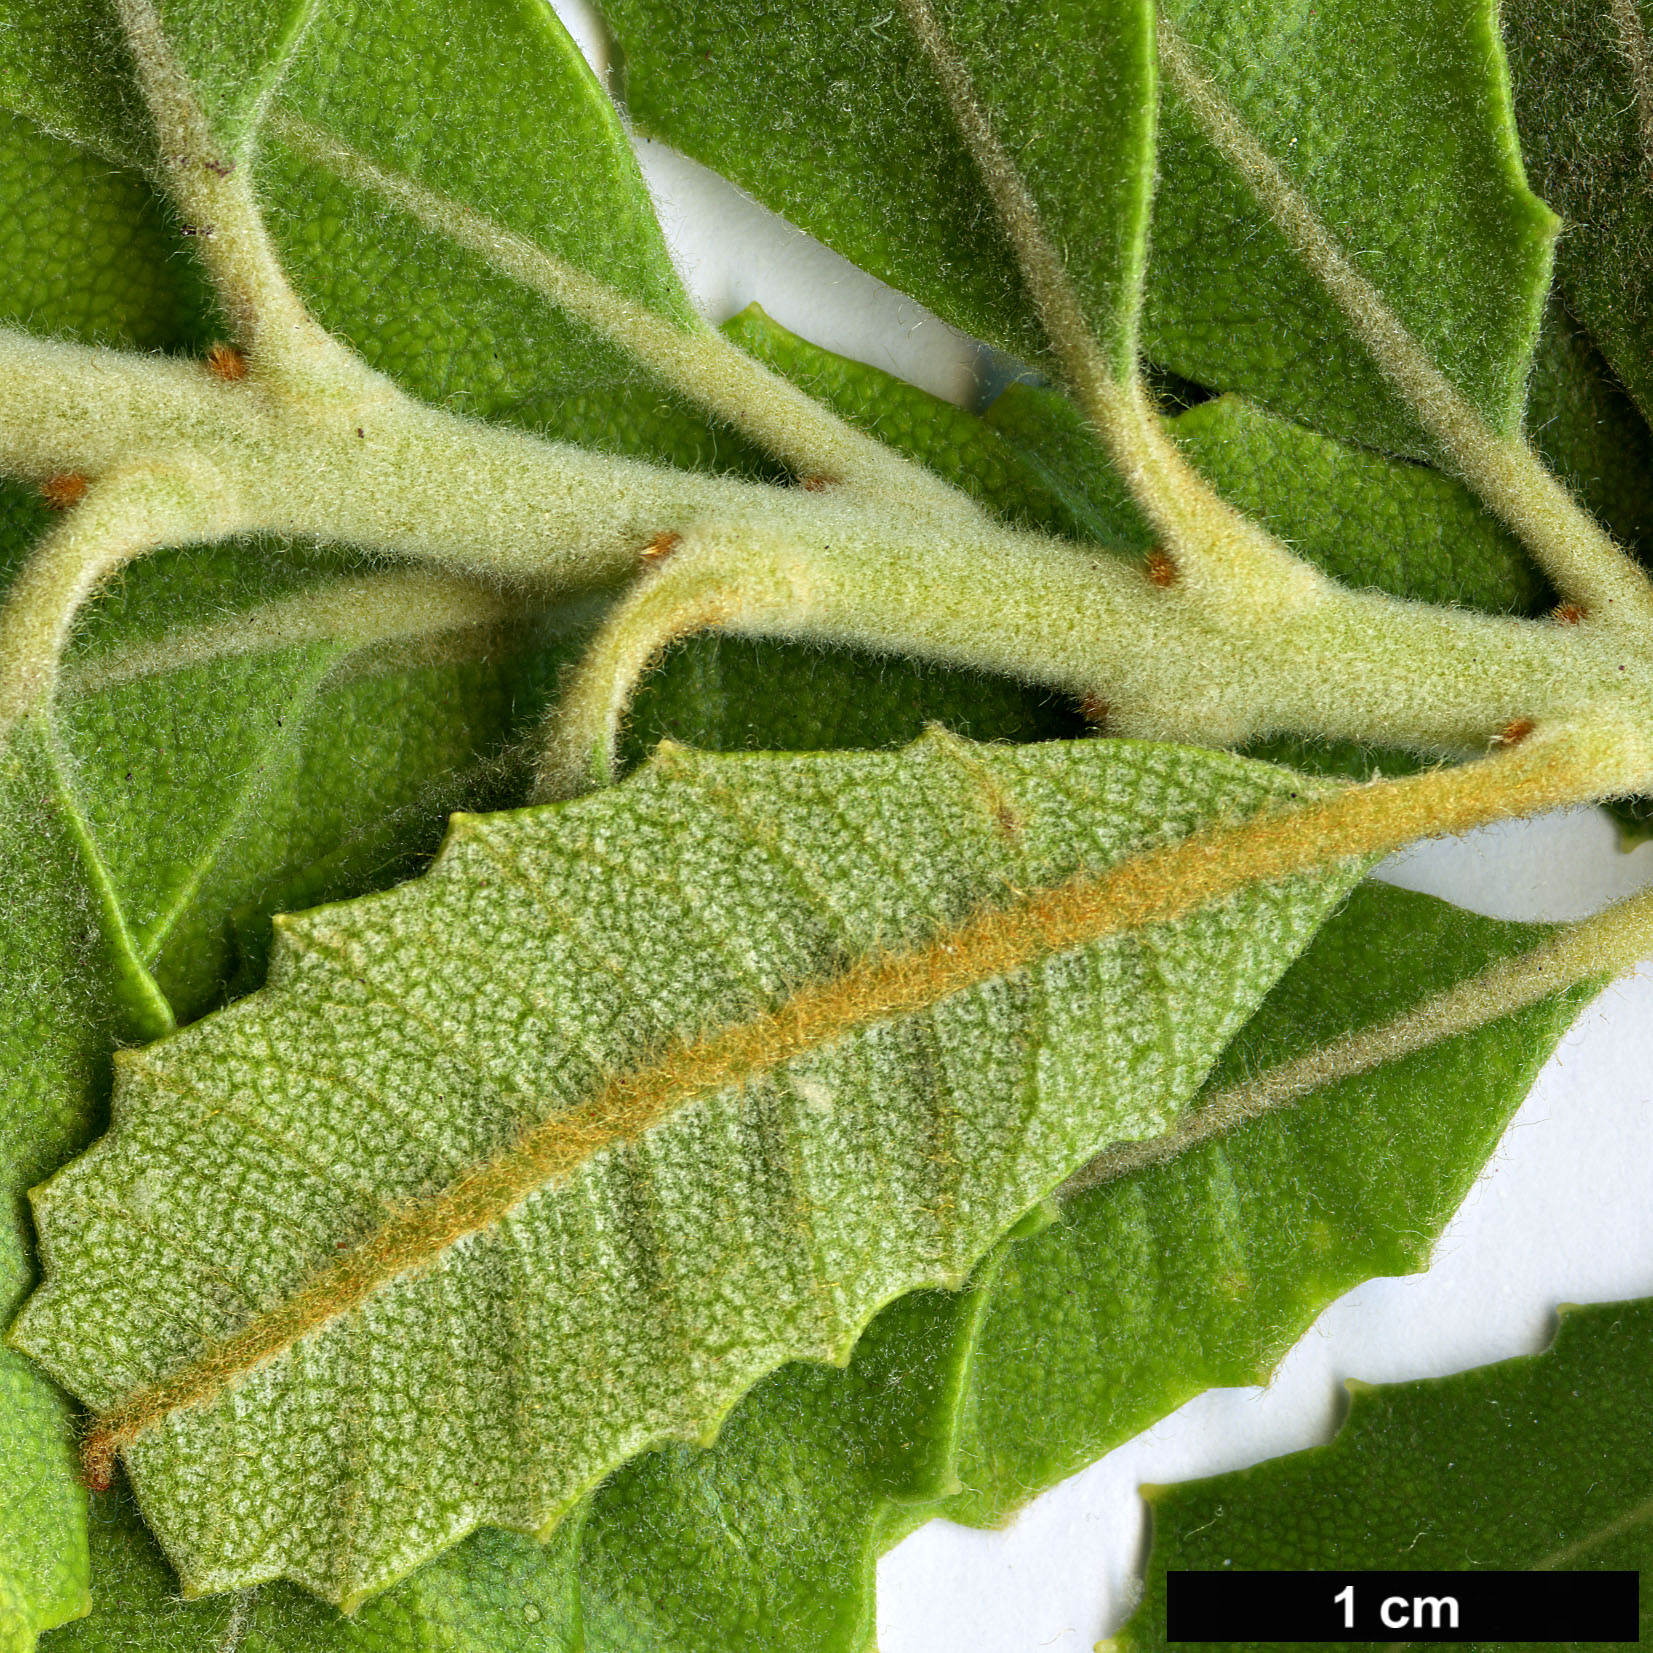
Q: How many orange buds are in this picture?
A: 8